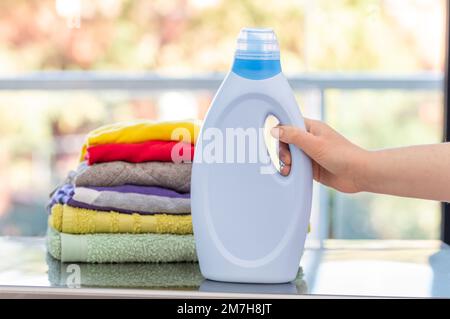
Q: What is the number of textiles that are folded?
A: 6